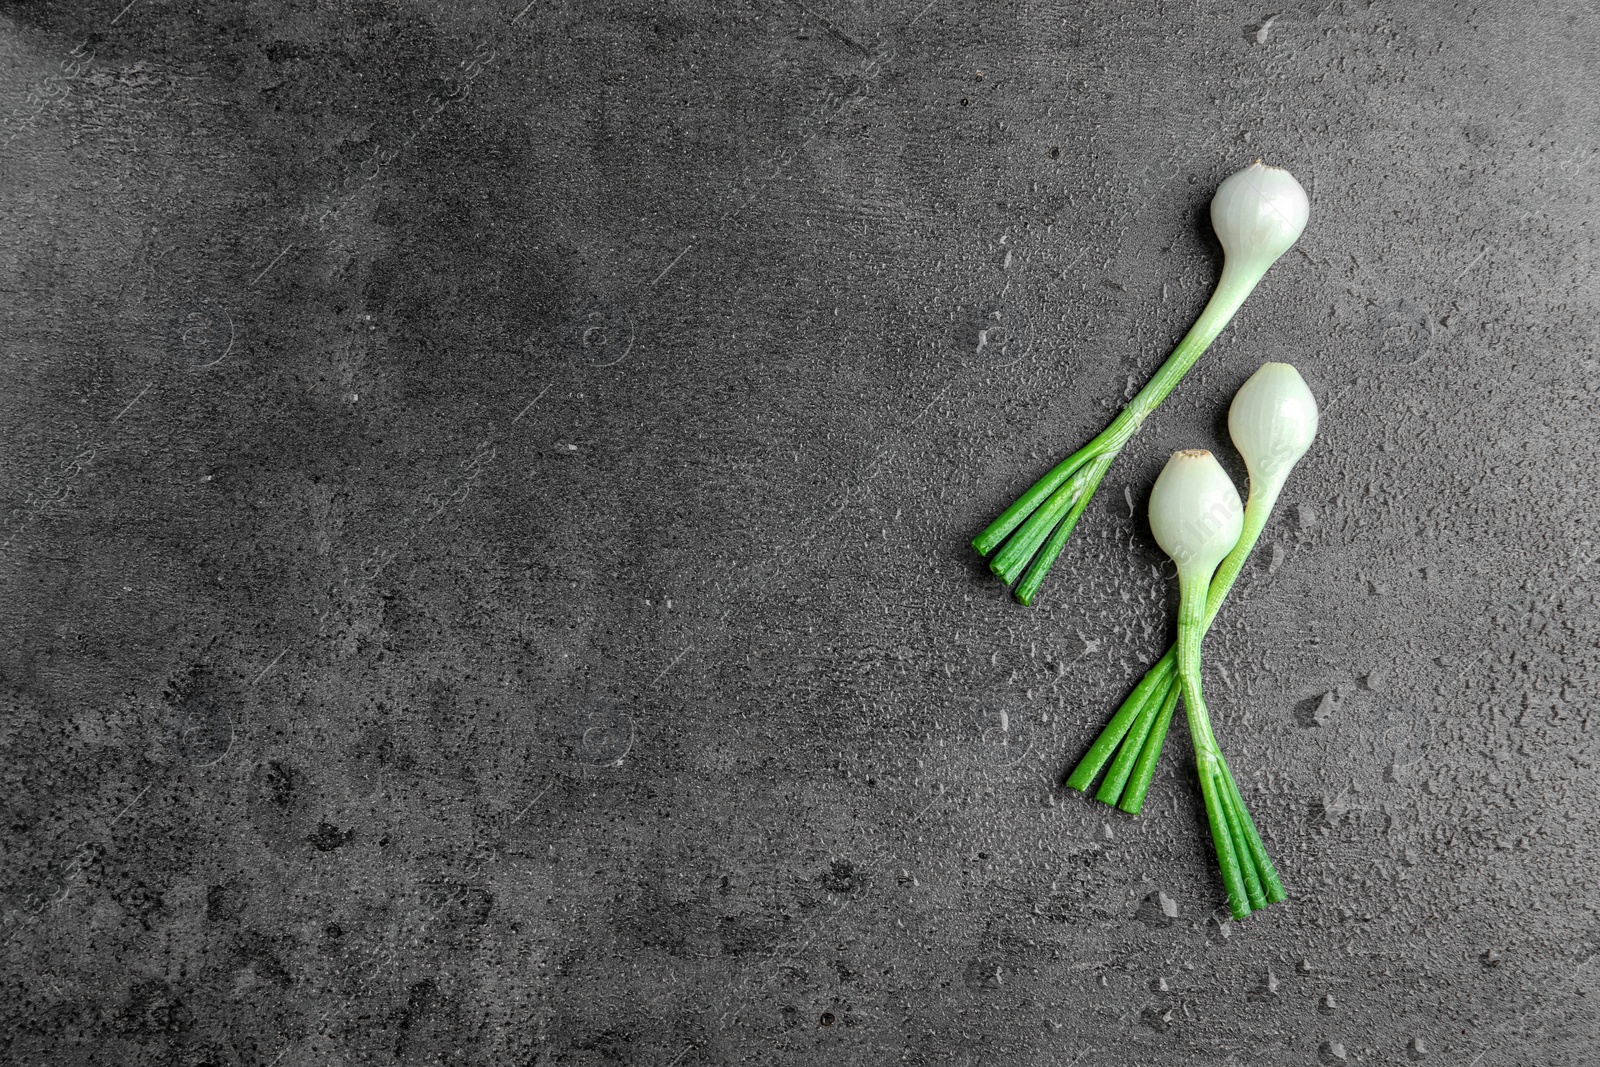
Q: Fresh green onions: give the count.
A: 3